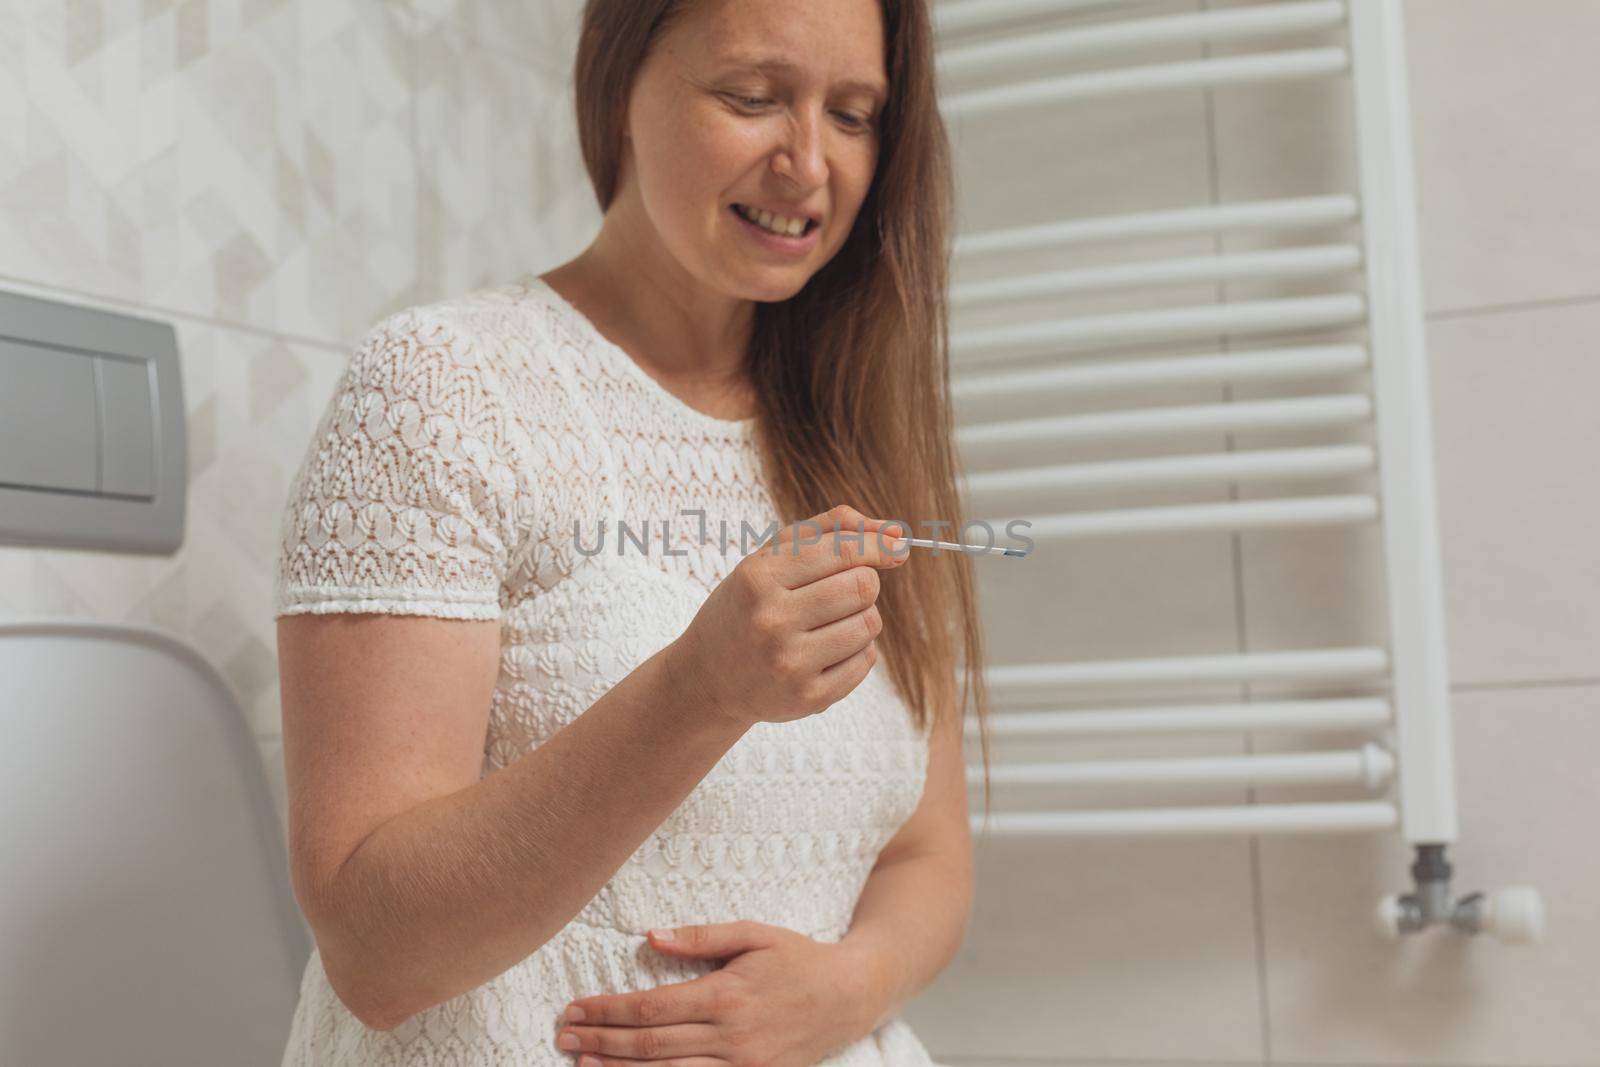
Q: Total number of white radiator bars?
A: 14